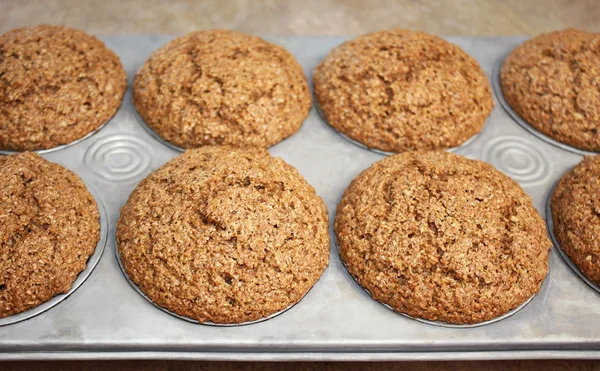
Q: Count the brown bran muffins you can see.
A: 8